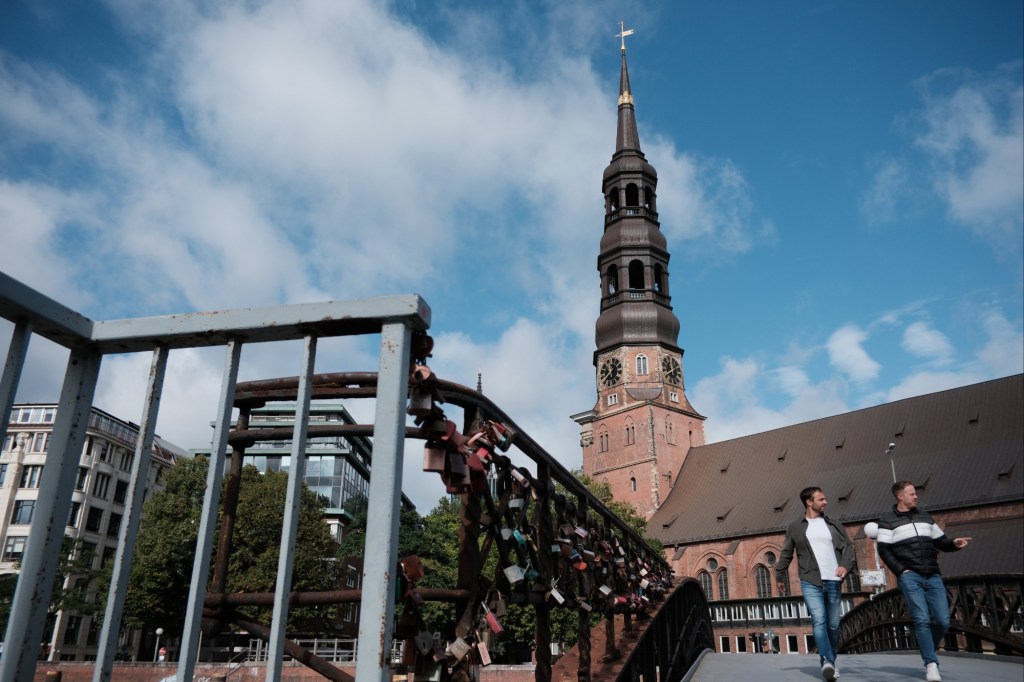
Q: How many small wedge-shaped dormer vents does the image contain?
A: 11